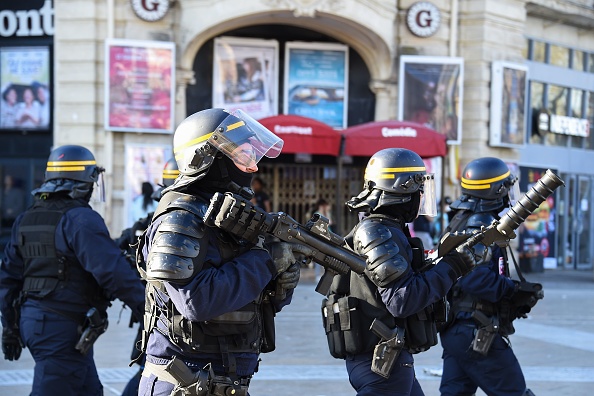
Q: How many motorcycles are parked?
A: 0